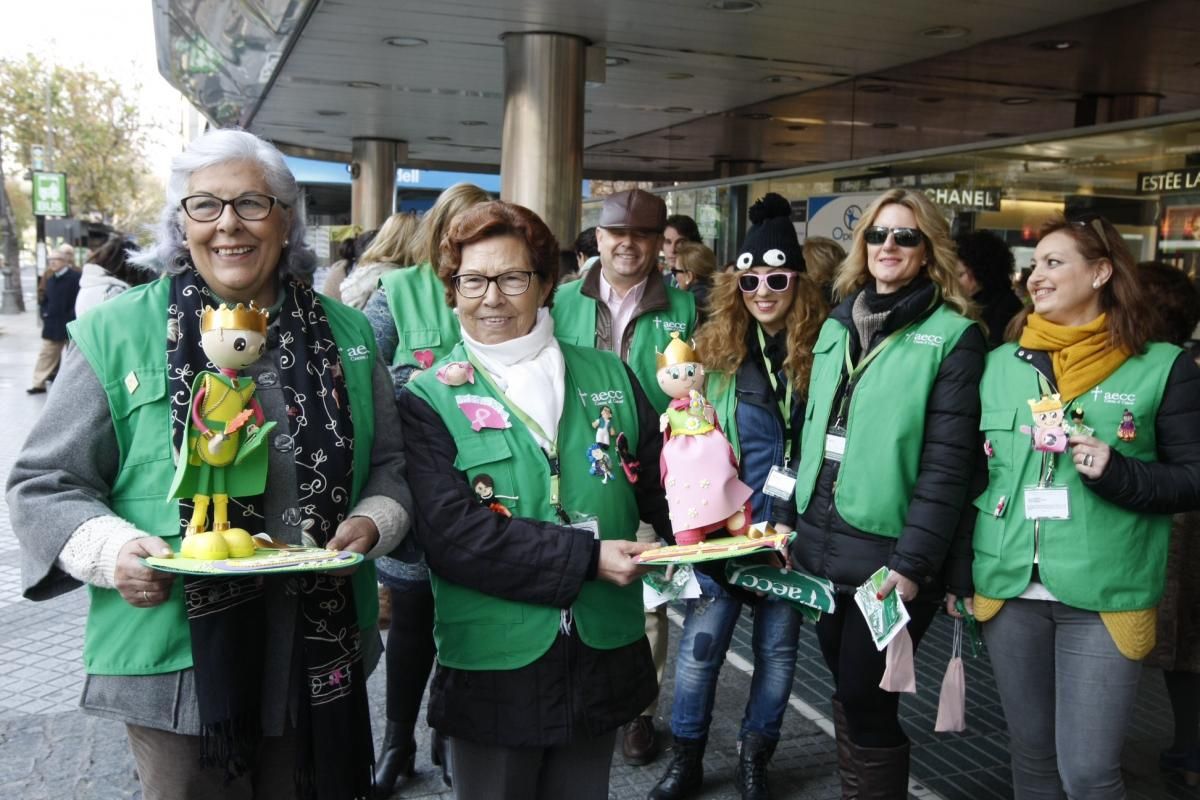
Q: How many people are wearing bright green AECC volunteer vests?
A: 7